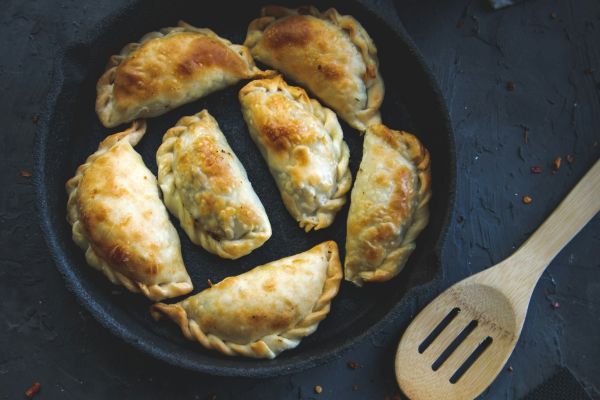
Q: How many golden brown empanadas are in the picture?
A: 7